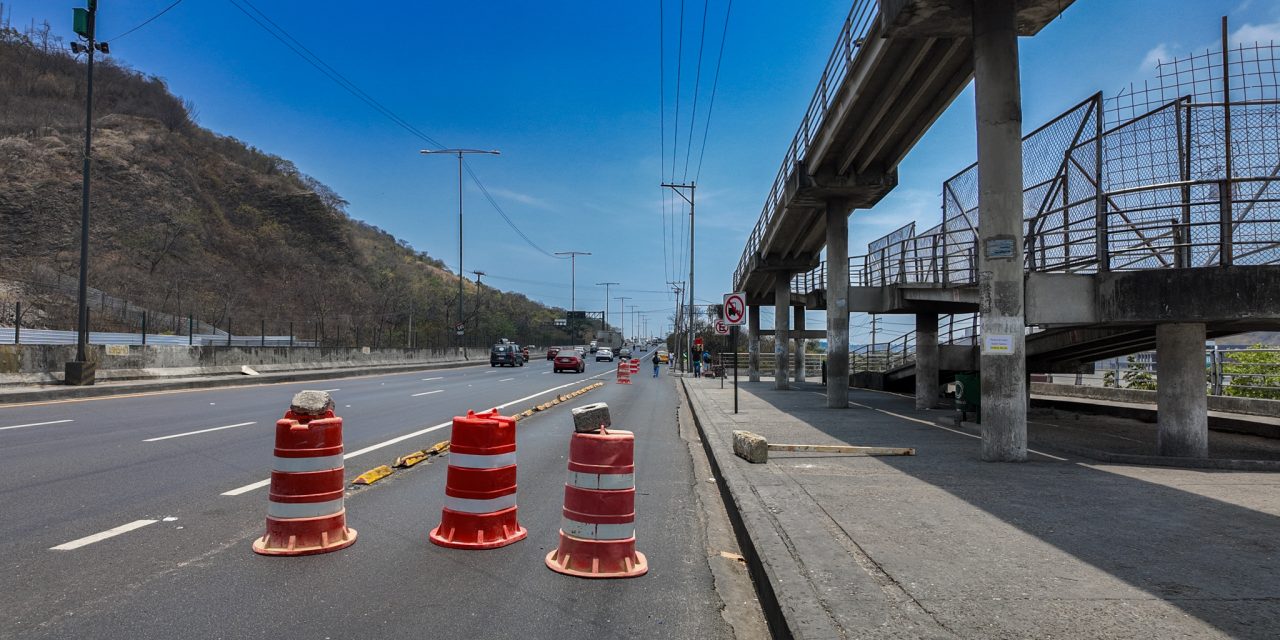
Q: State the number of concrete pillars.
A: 7